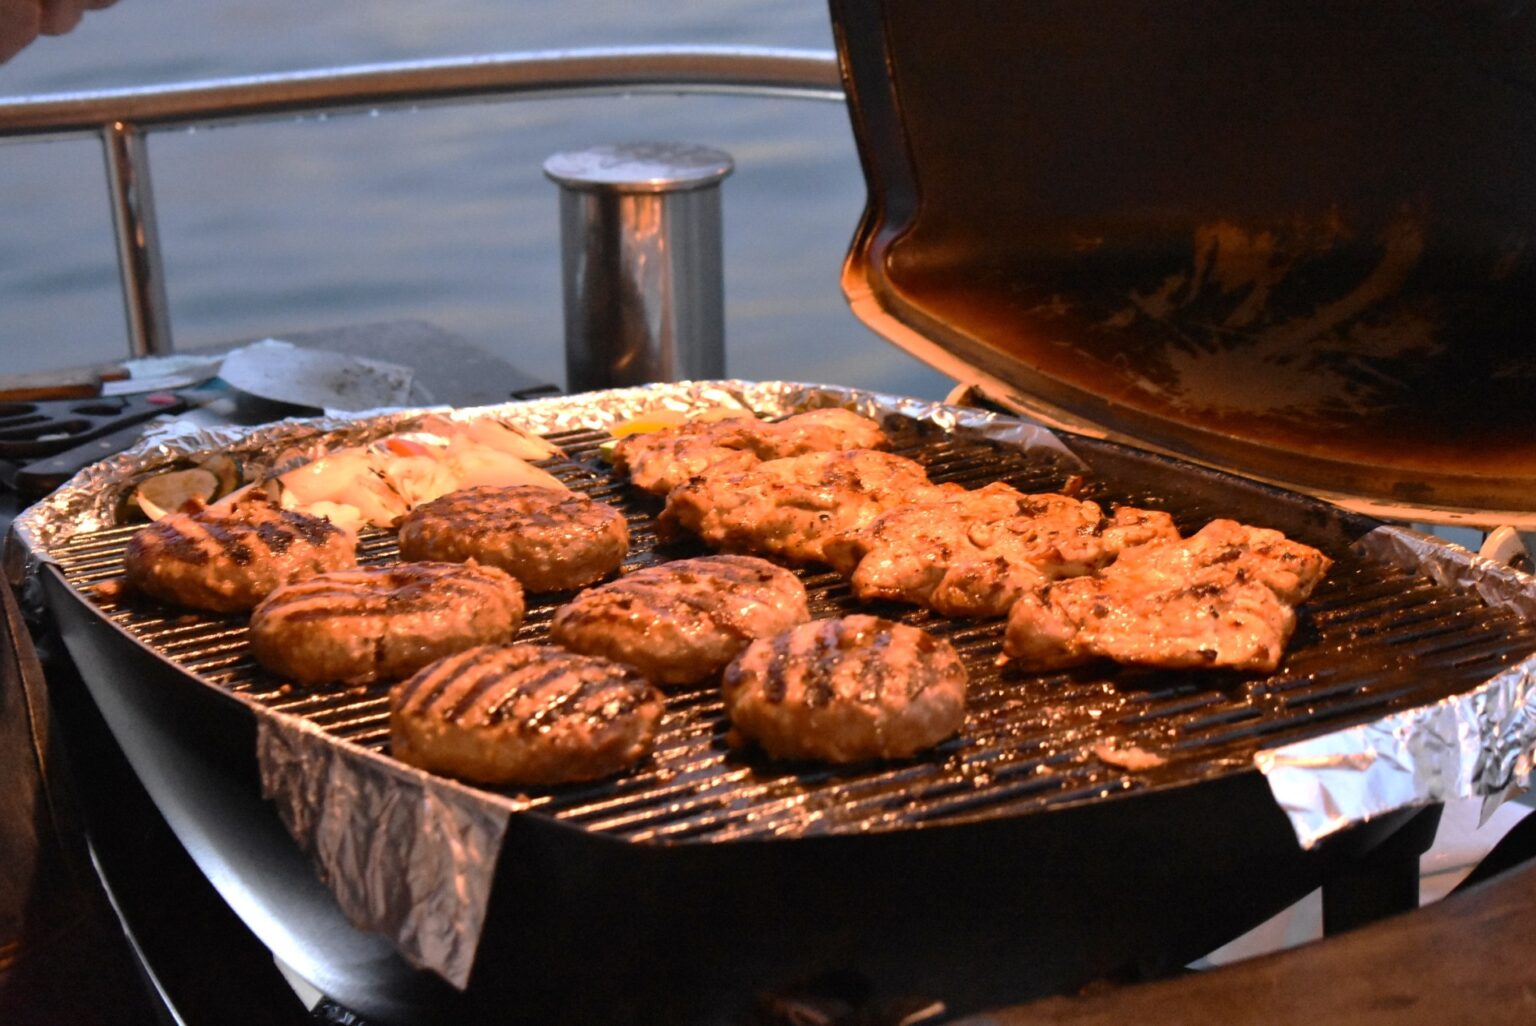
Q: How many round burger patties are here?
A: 6